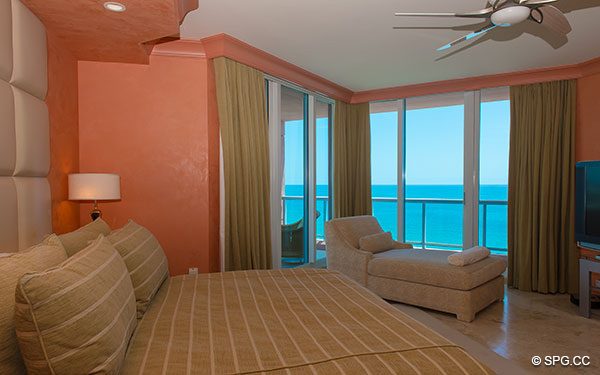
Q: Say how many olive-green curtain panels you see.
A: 3